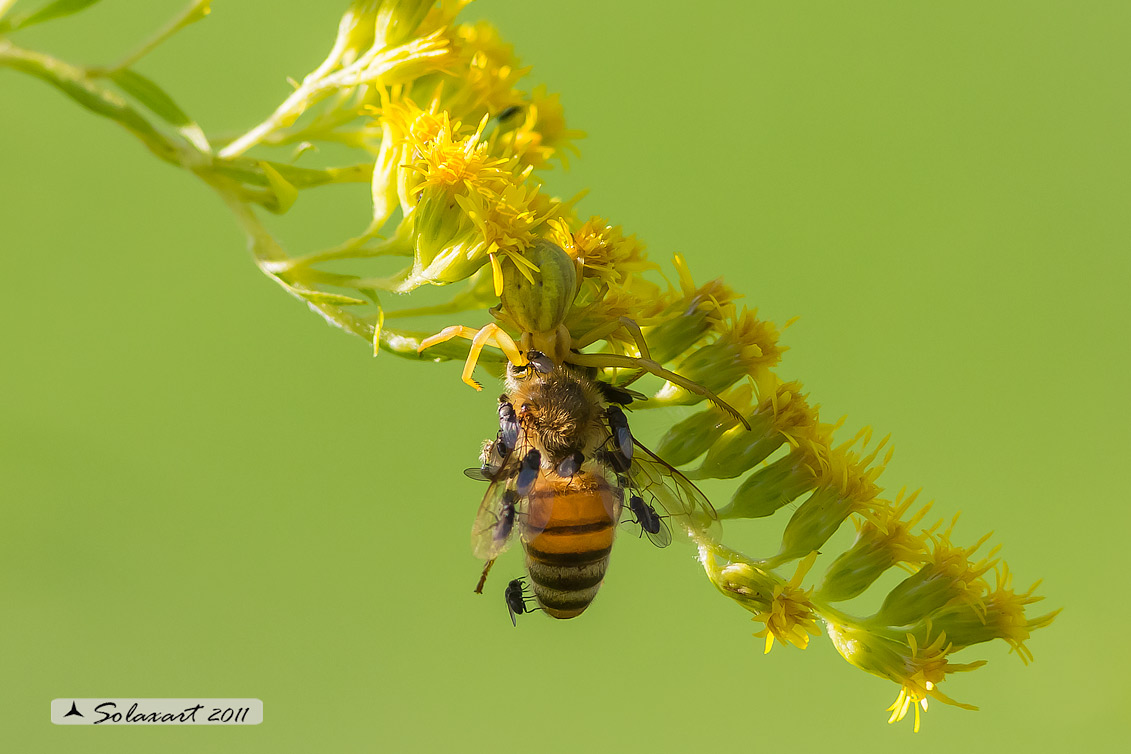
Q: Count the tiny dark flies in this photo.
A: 11